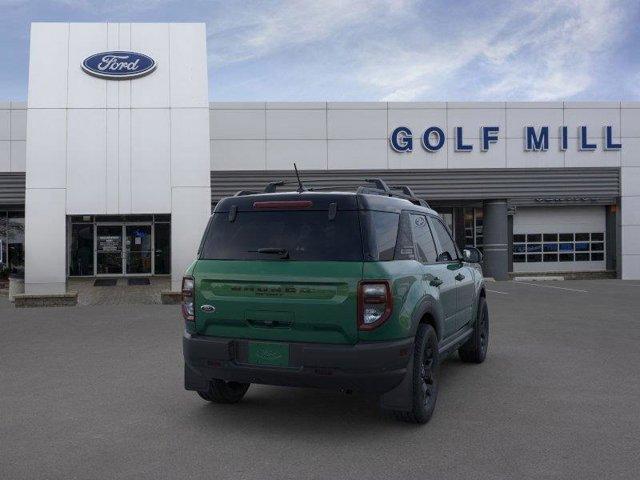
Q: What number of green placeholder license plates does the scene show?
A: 1